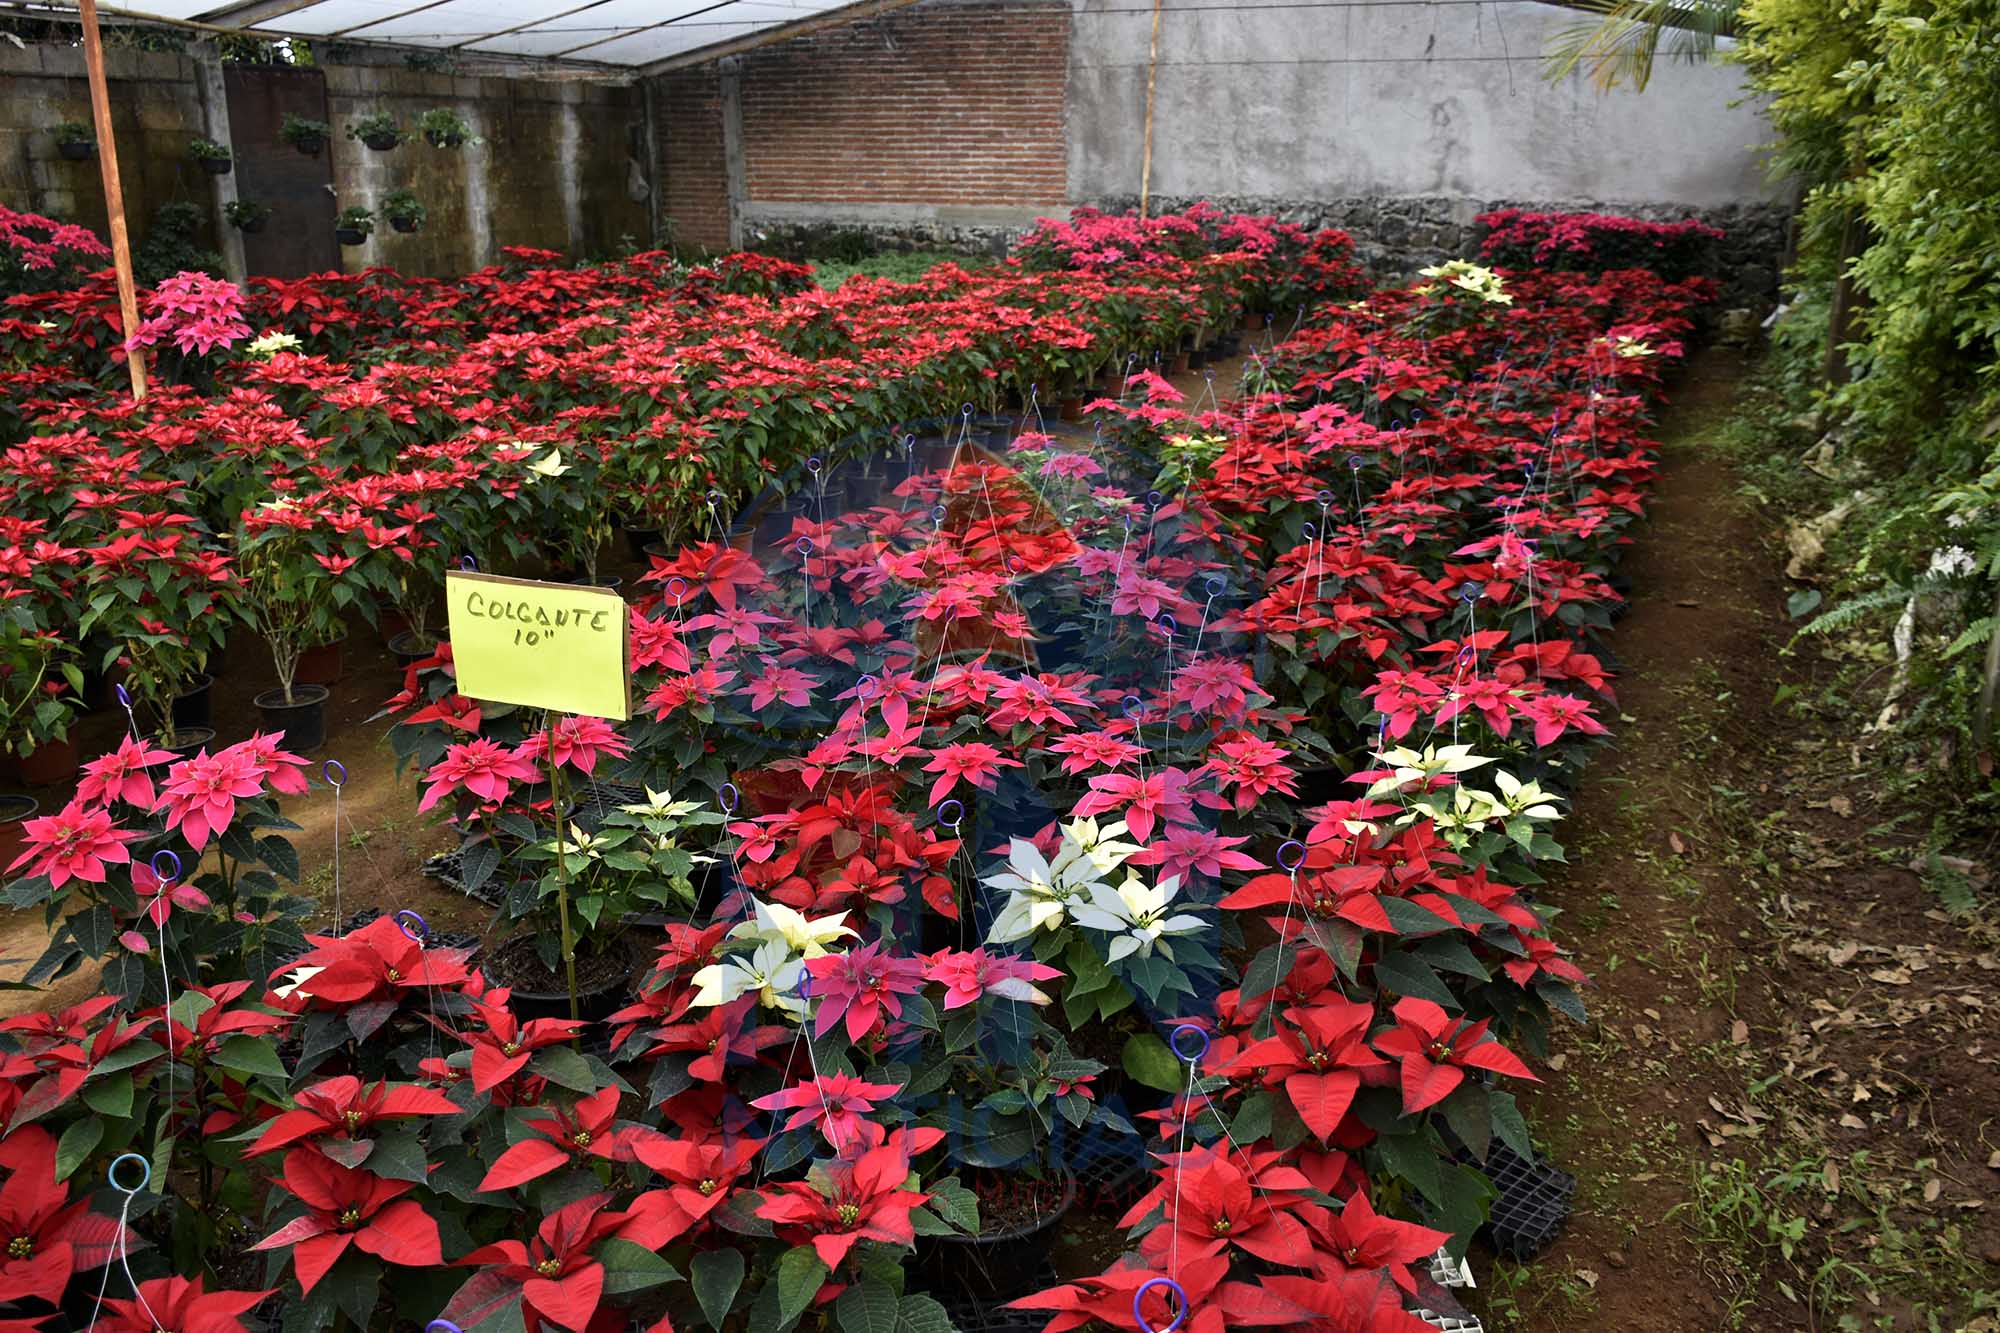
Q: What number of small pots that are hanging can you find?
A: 8